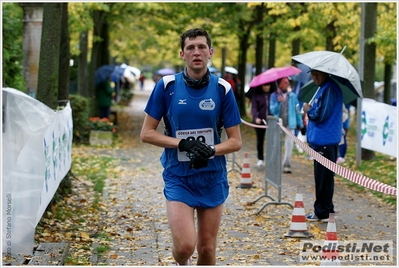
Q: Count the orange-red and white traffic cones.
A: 3